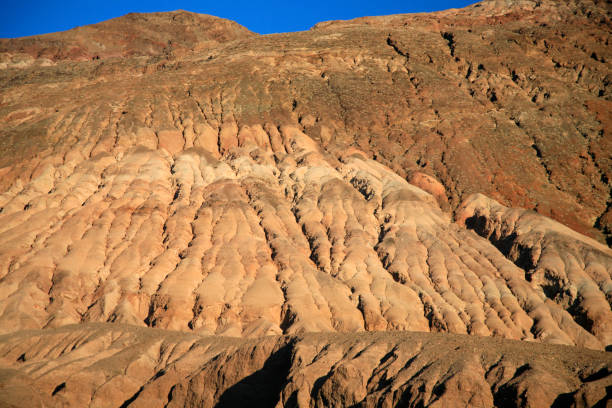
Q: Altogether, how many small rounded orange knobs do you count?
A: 1